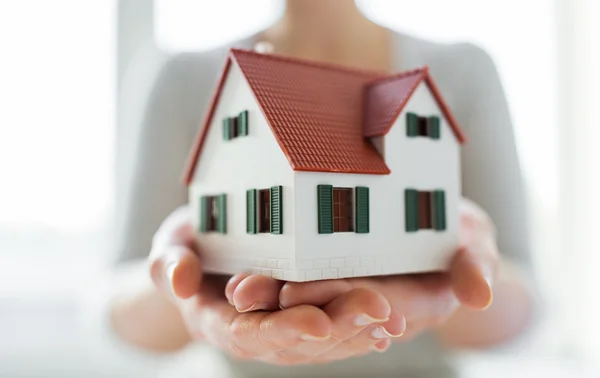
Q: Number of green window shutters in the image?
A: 12